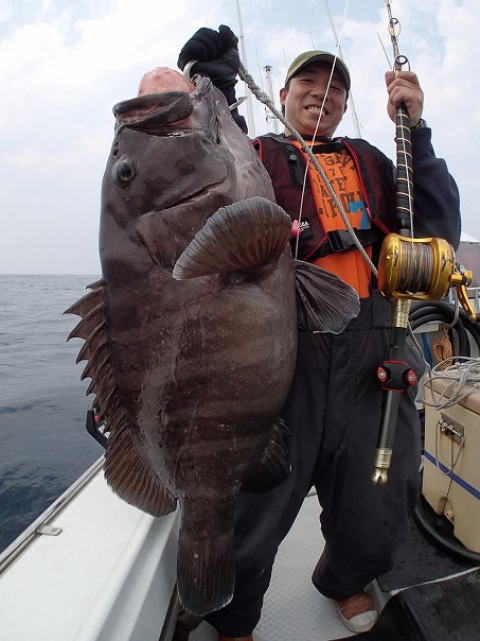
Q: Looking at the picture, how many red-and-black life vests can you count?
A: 1